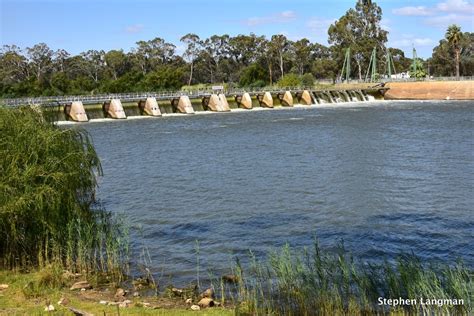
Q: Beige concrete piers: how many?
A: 9